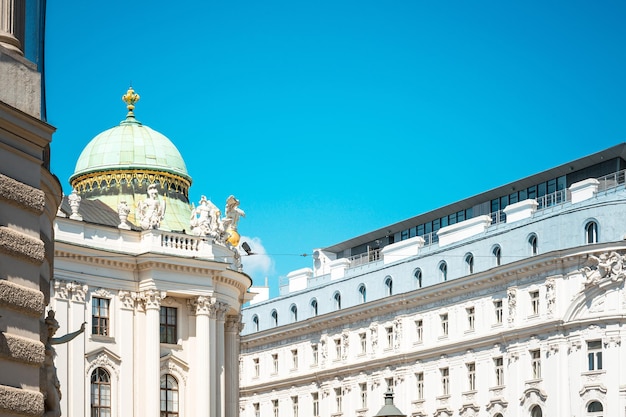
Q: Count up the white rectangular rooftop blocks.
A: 6